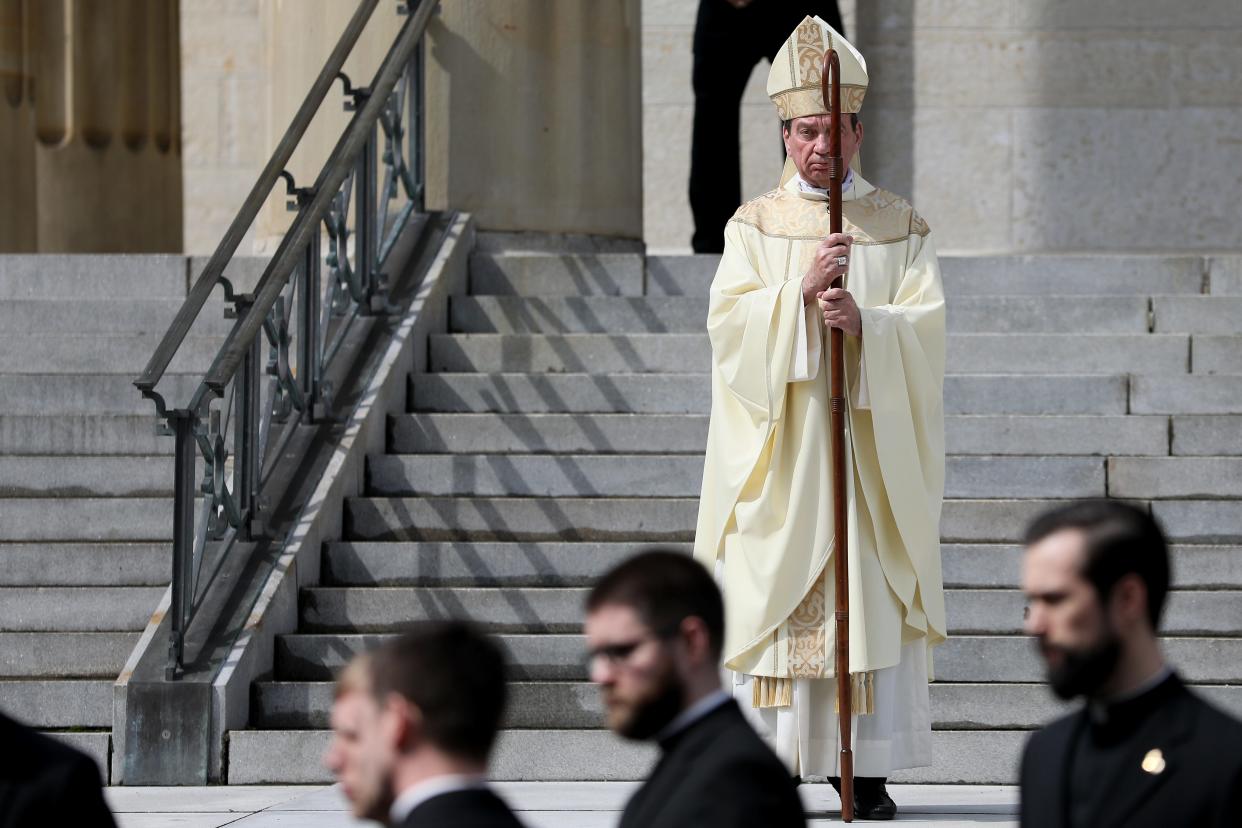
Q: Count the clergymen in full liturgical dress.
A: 1